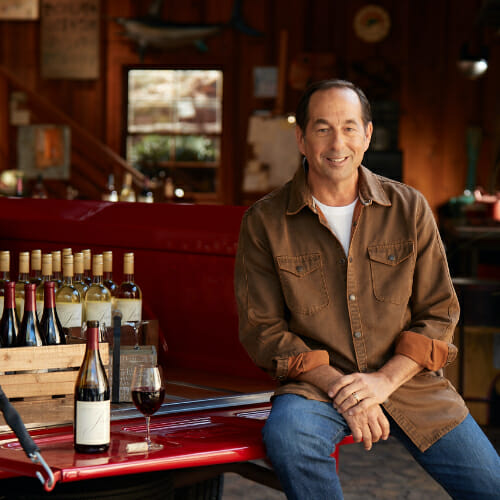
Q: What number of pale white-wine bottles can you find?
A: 12